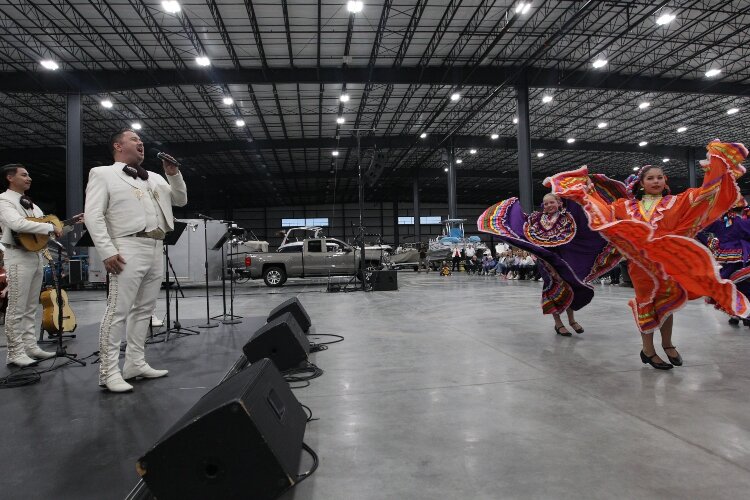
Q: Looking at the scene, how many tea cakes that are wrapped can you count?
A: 0